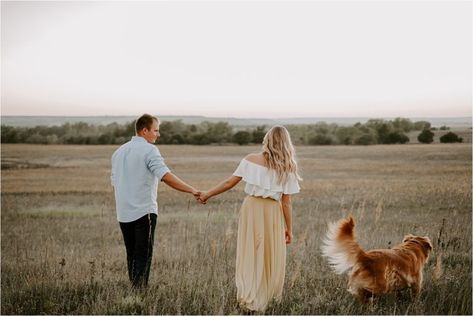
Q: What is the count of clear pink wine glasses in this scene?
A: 0